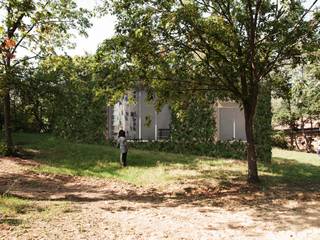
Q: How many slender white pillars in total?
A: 3